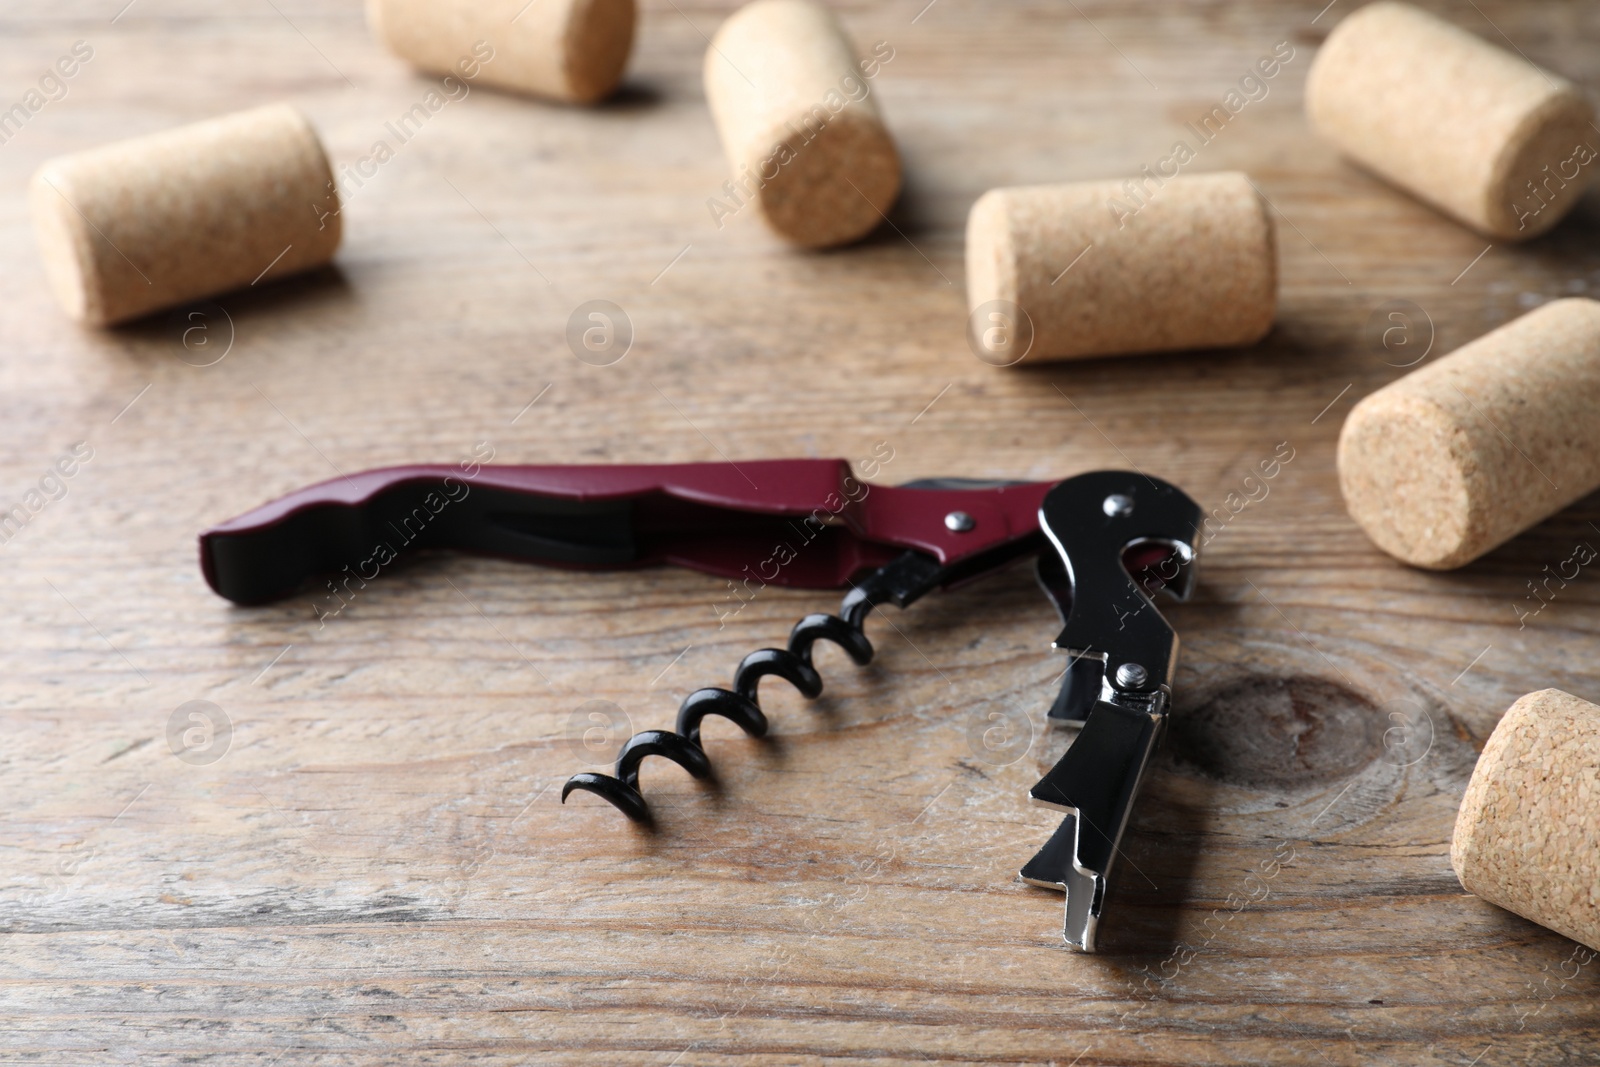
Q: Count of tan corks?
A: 7